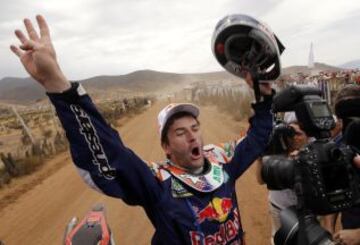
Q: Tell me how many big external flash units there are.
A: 1